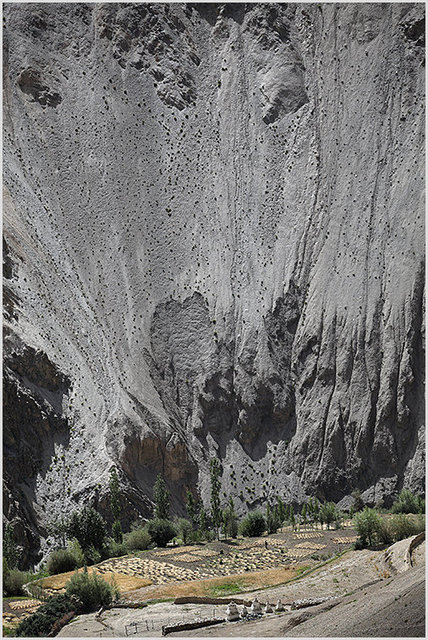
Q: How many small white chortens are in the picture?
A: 5